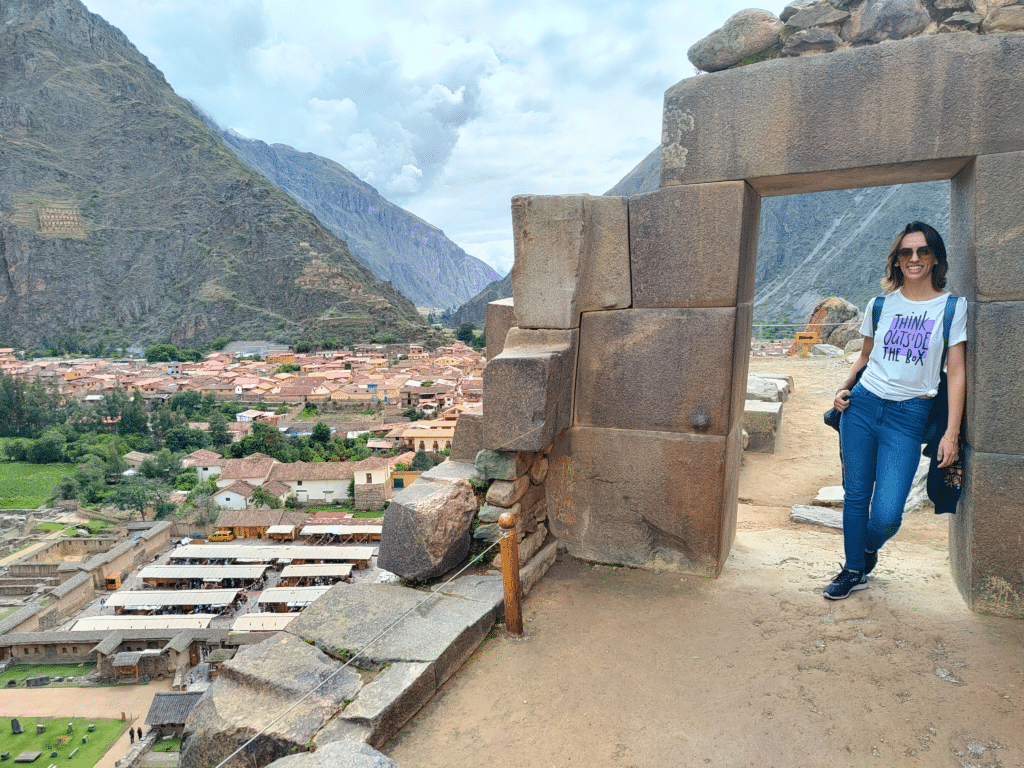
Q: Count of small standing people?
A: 2